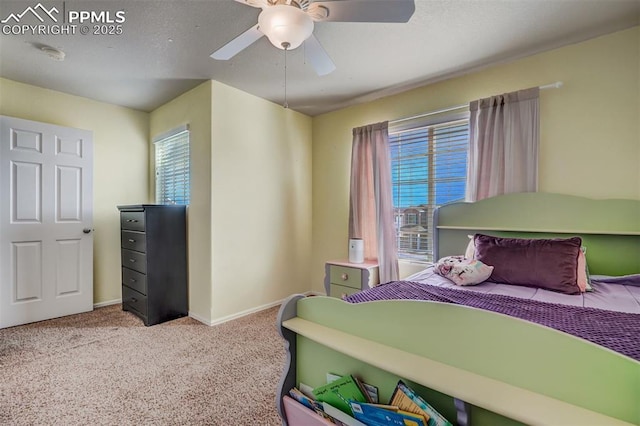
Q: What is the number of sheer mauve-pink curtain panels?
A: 2